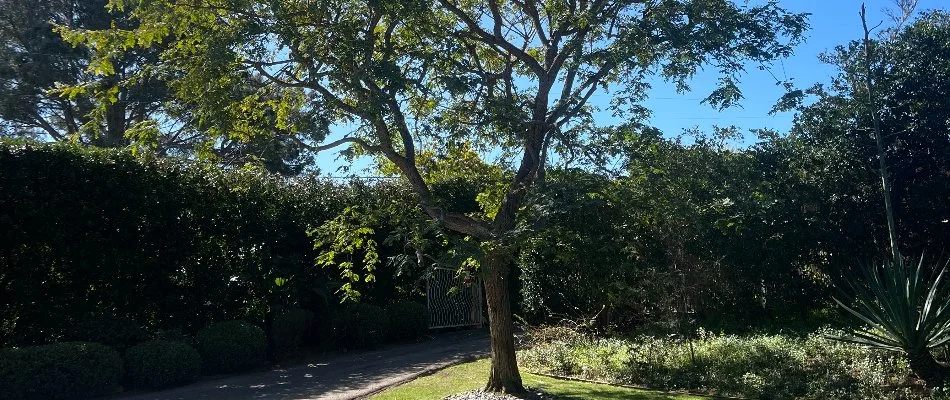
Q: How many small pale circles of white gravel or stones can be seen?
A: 1